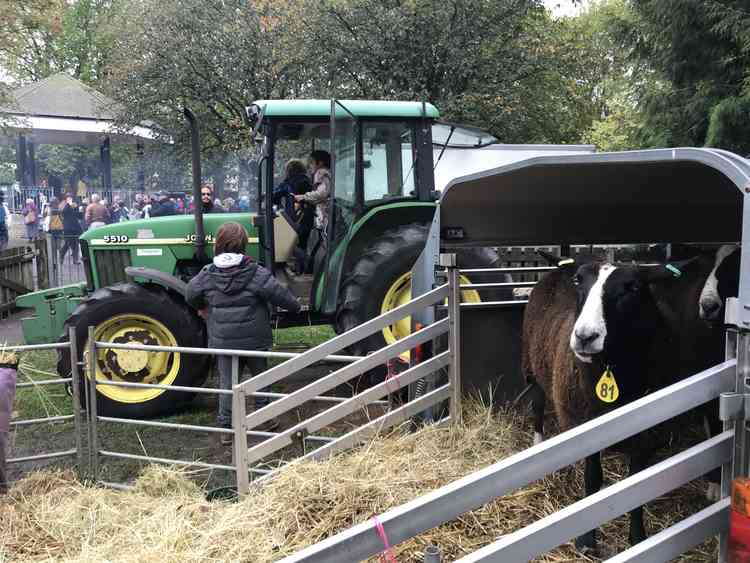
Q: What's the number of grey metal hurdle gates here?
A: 4